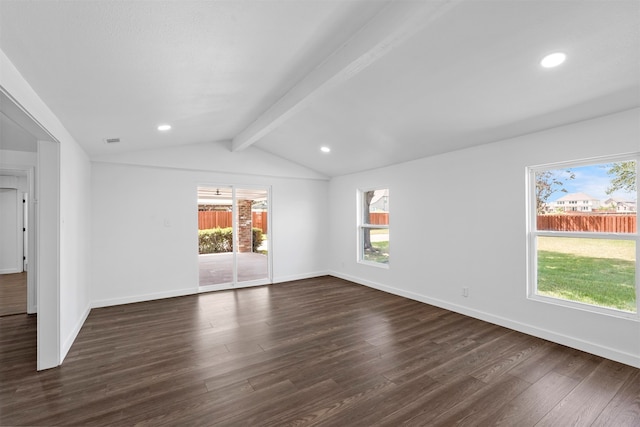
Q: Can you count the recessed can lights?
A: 3